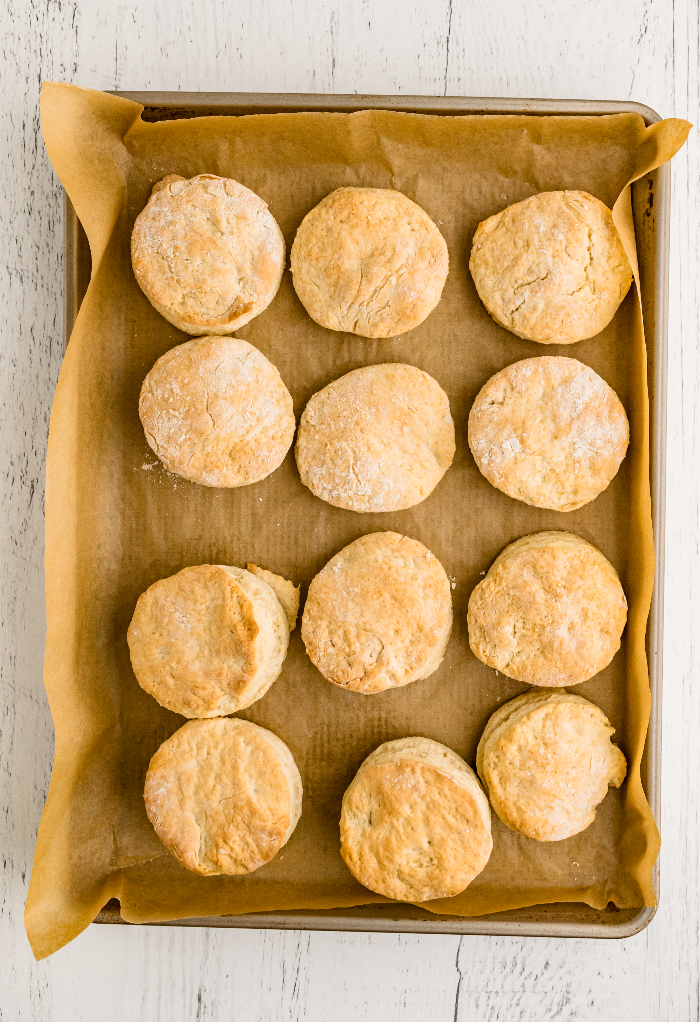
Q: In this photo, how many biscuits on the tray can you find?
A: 12